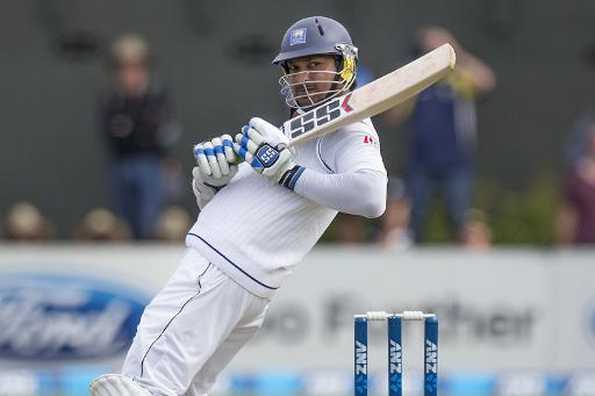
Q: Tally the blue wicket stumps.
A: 3